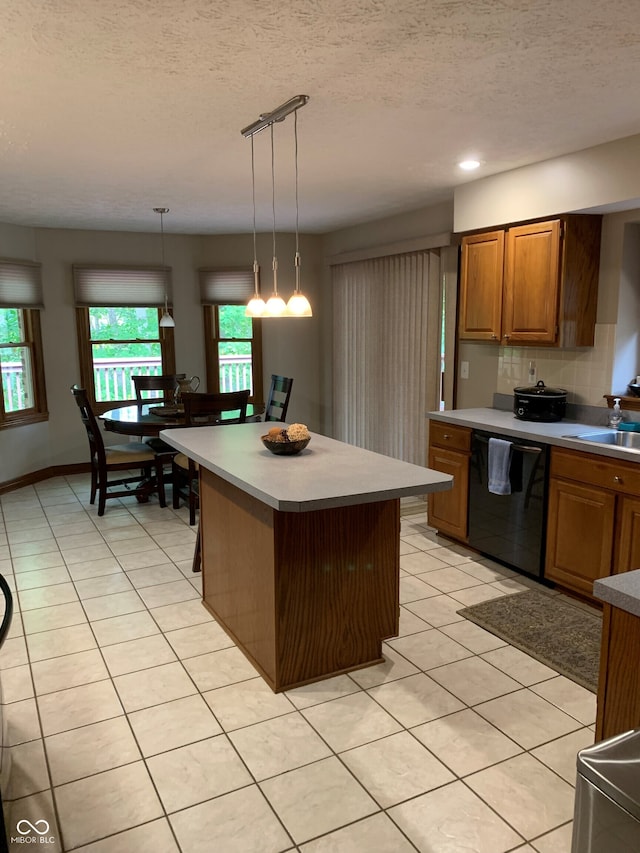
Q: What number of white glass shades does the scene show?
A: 4